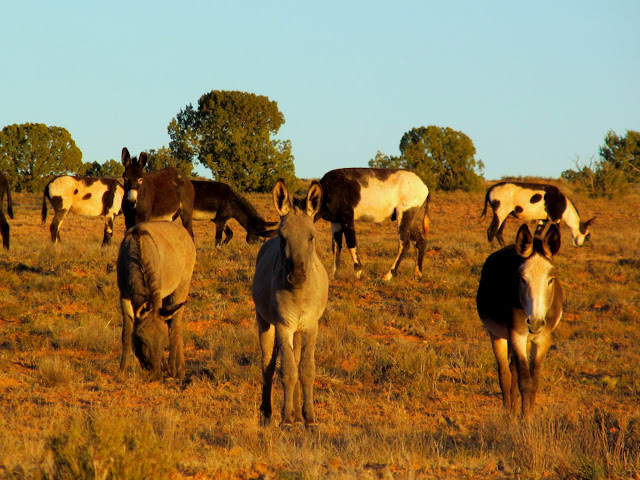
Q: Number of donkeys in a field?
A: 9